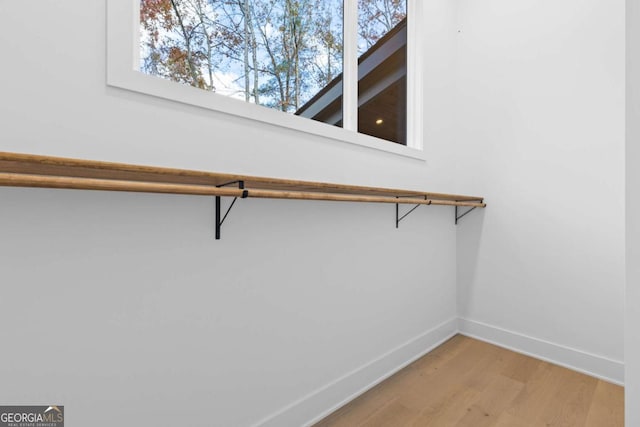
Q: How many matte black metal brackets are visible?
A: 3